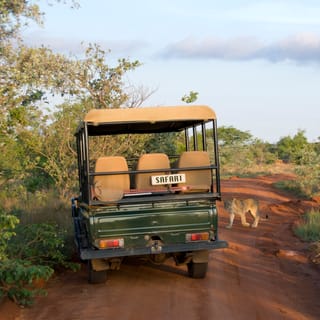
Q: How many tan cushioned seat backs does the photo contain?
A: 3